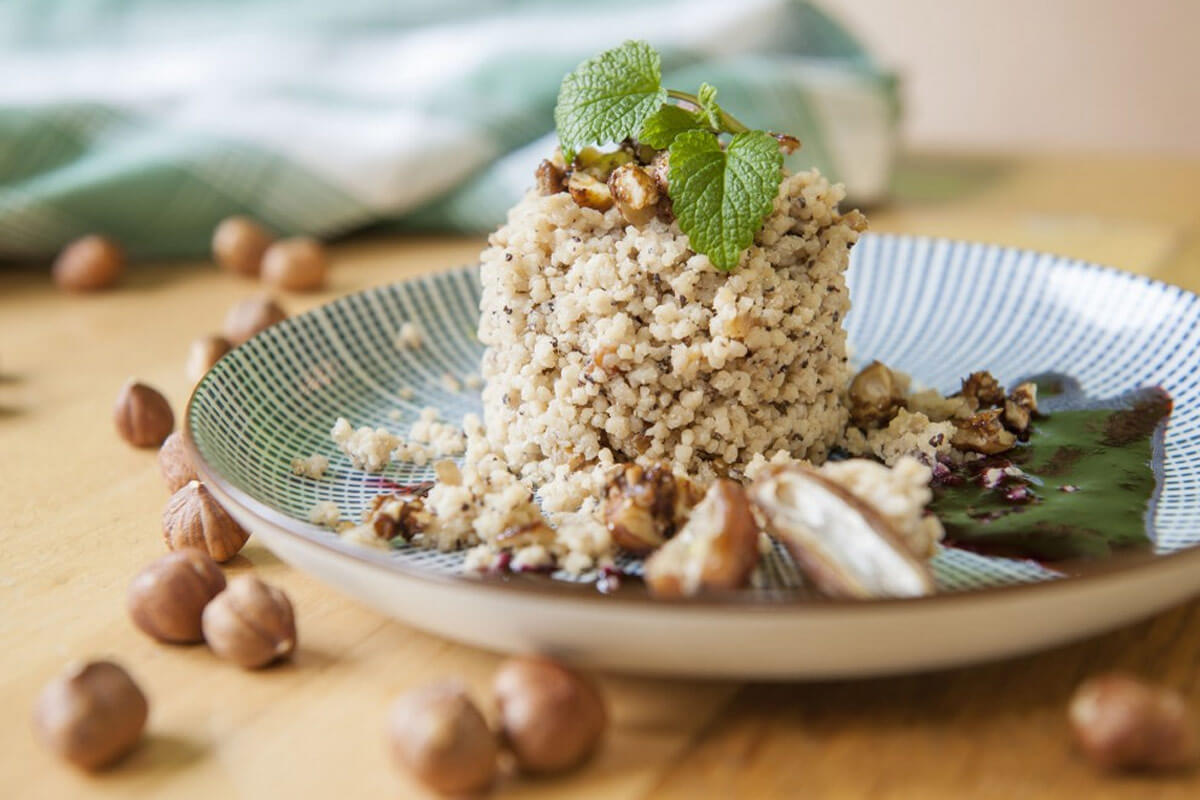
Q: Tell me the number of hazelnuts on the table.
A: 14